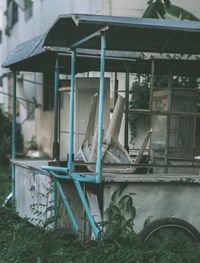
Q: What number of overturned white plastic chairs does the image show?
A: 1